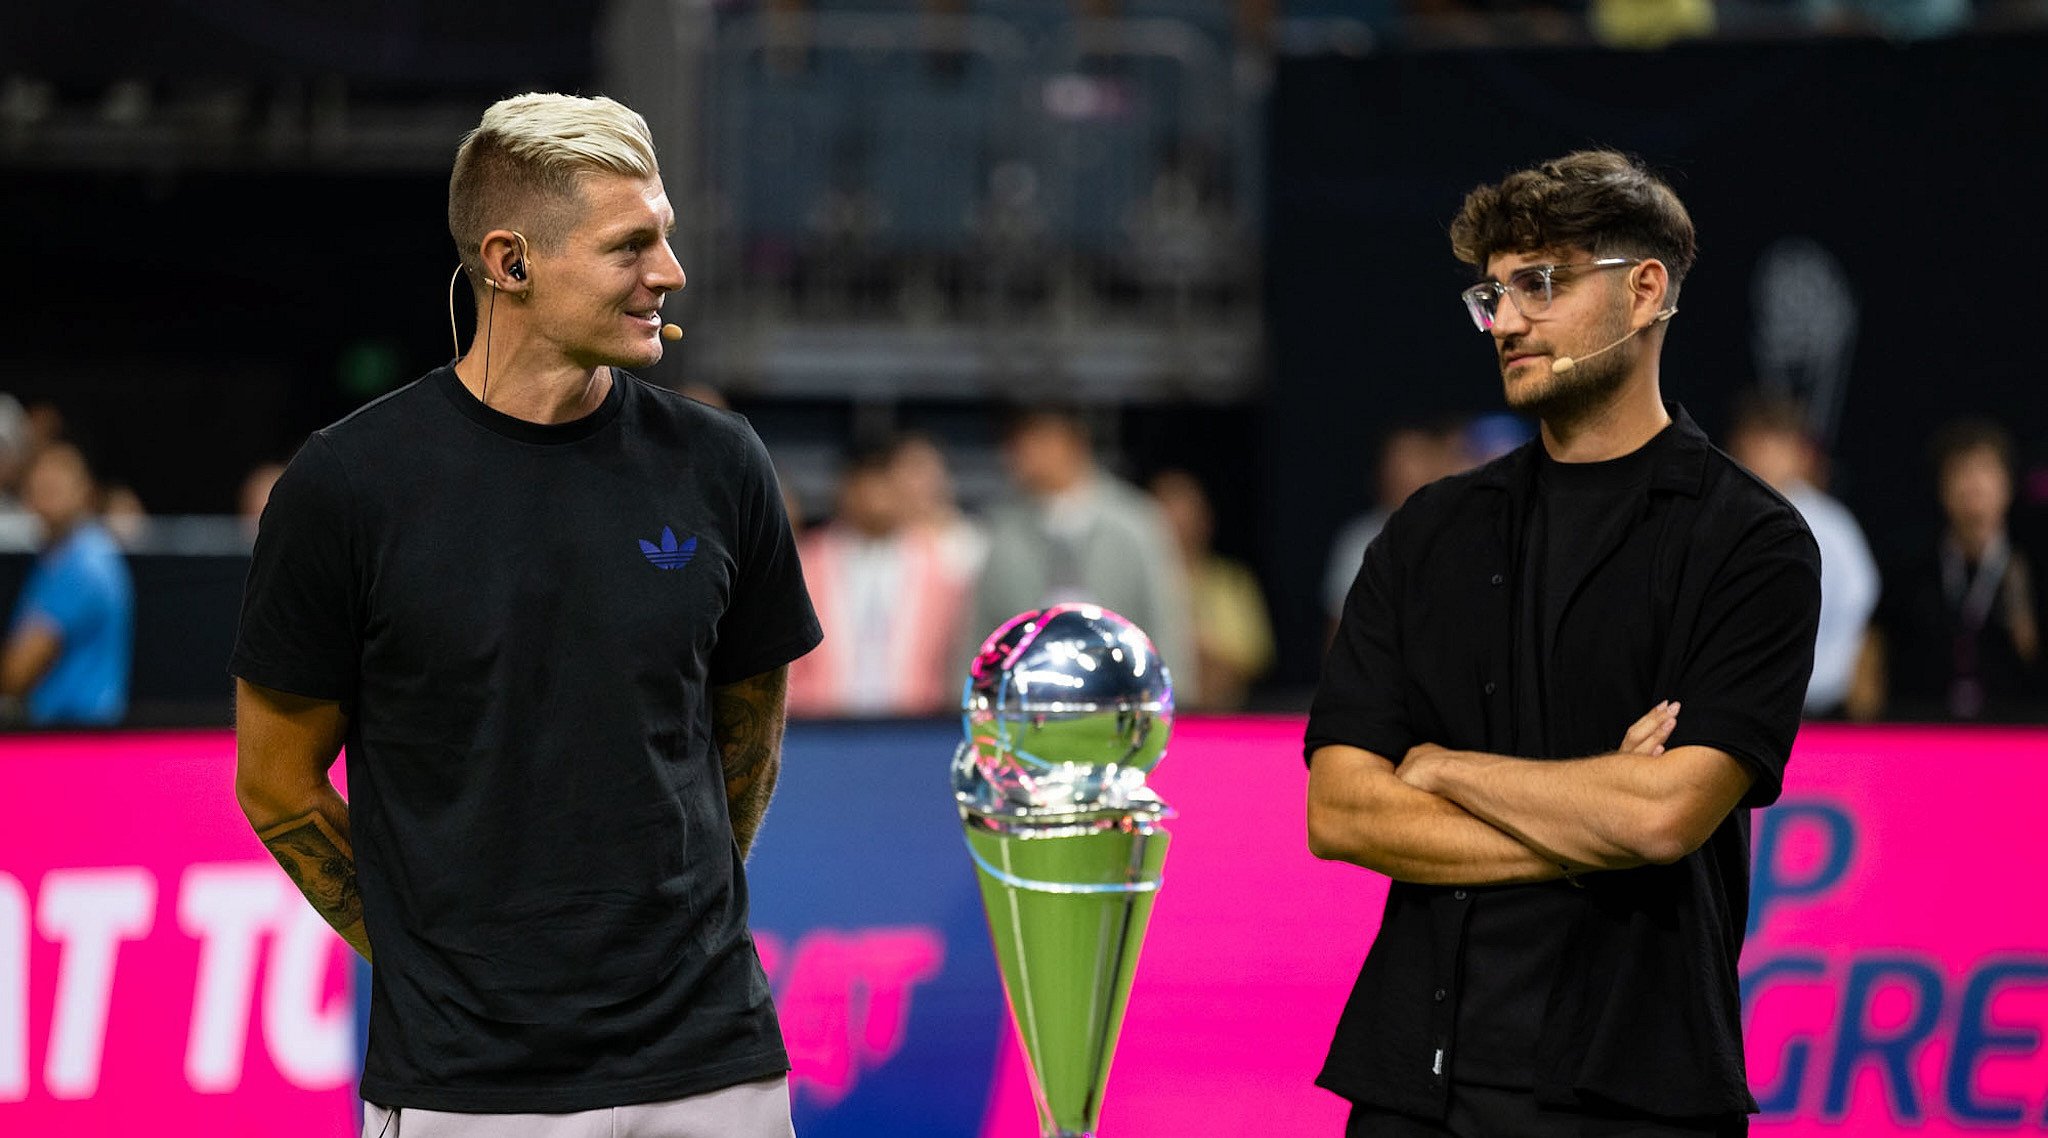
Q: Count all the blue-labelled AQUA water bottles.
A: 0